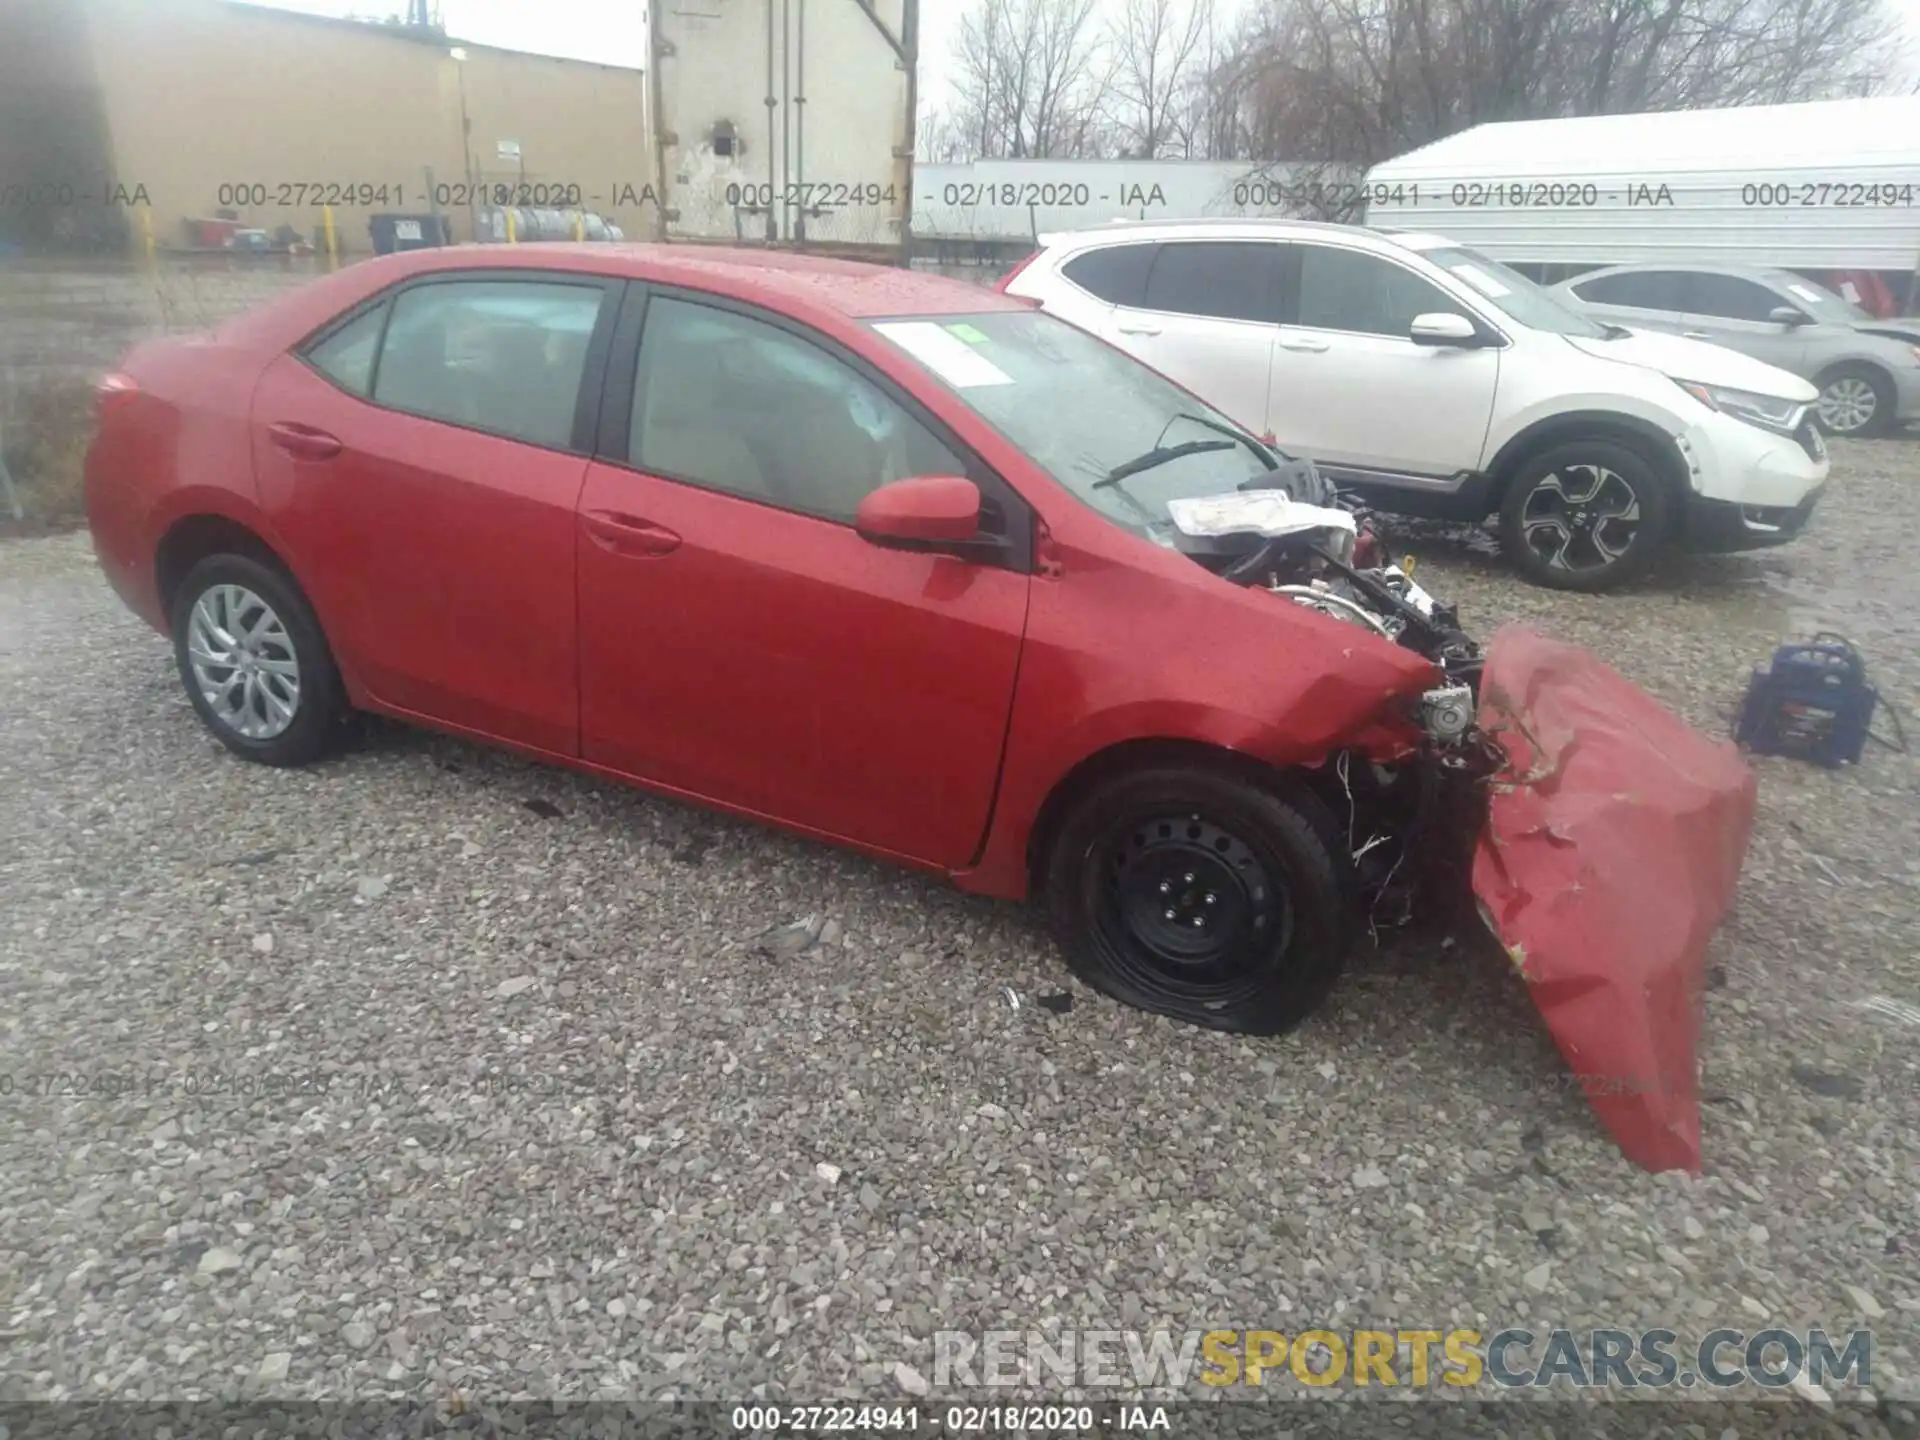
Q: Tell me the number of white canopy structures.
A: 1